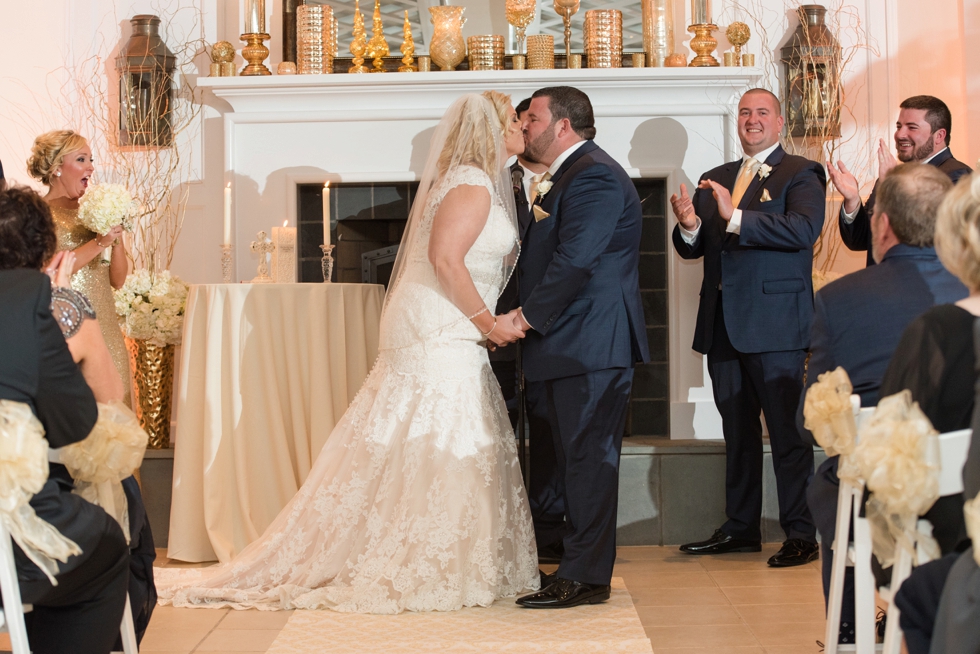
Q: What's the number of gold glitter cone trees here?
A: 3